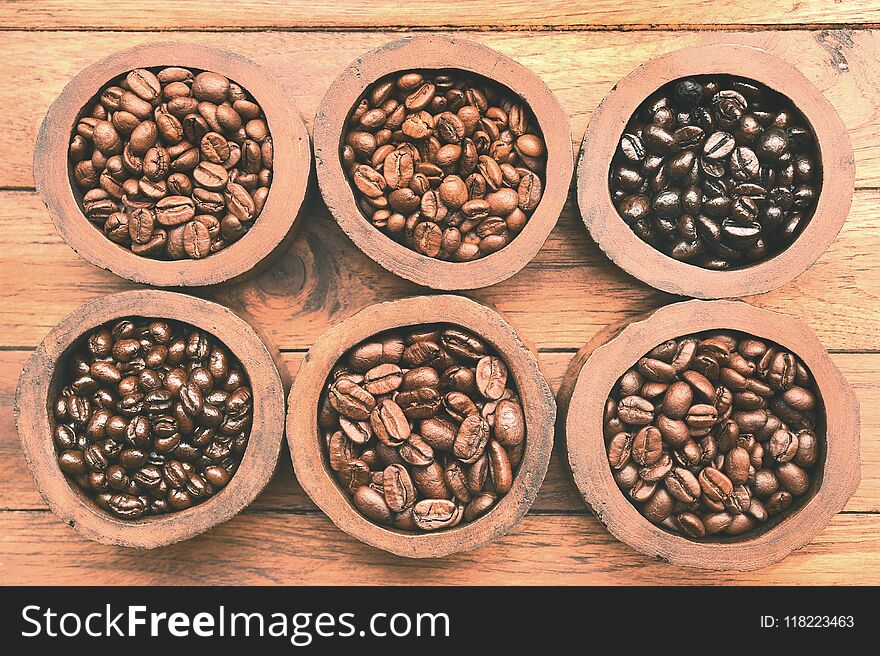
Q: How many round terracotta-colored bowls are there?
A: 6